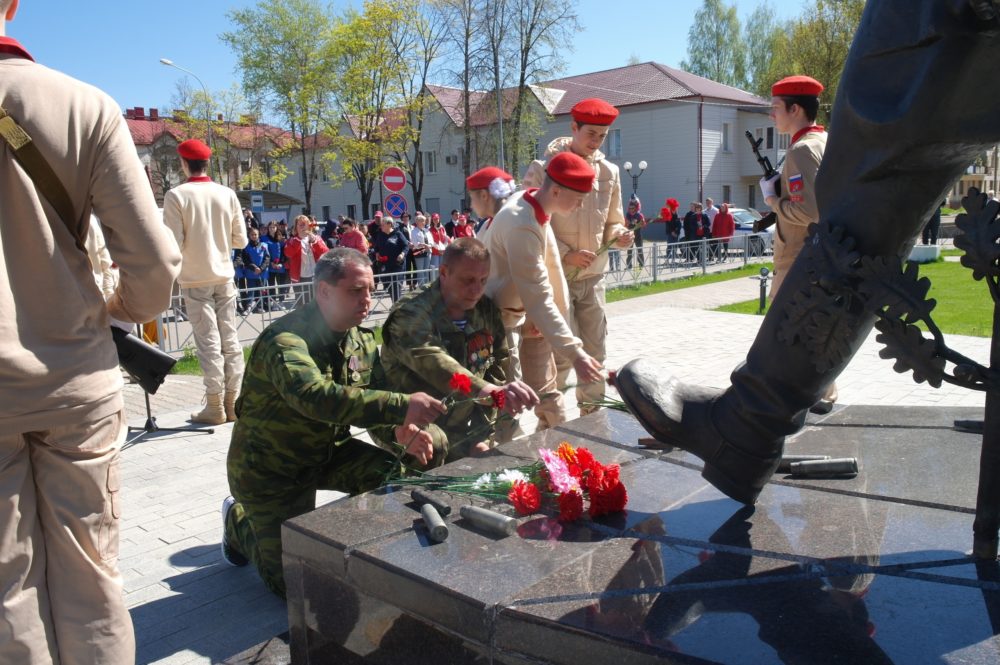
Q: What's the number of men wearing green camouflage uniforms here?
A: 2